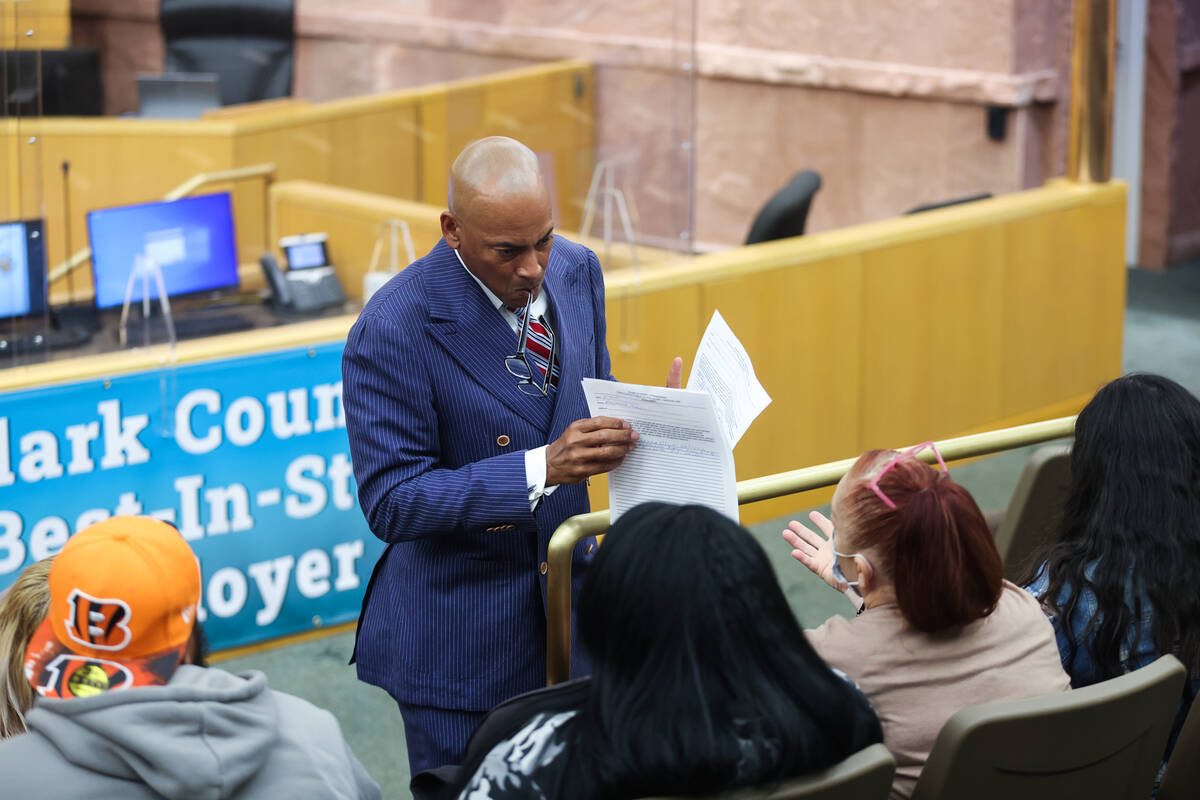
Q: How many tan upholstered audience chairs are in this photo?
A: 4